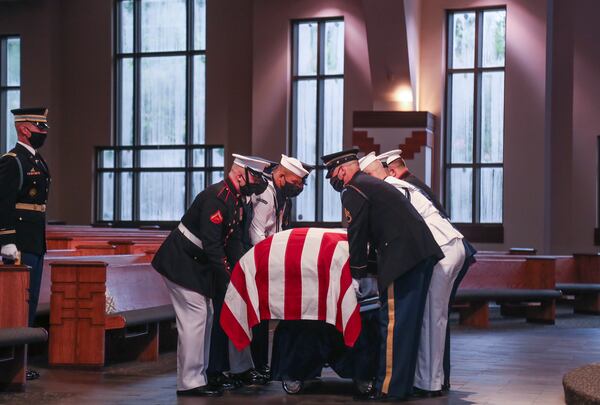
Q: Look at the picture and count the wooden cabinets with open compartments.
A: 0